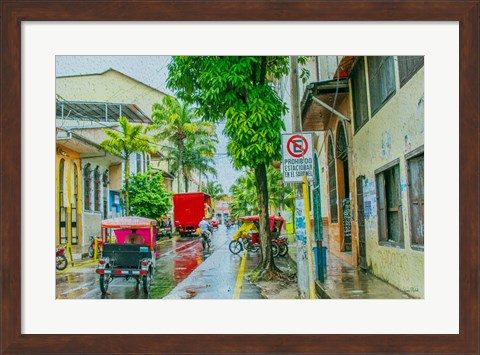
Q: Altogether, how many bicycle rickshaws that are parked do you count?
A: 1